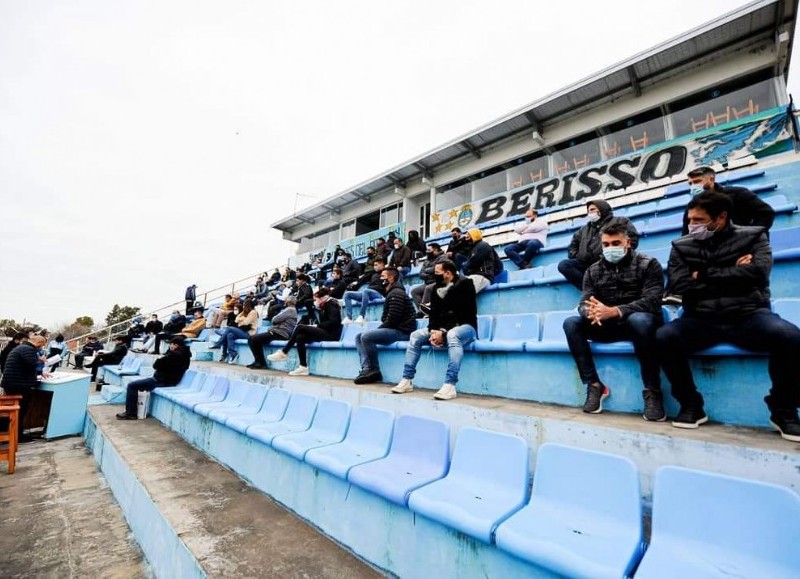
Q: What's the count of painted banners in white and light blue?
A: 2